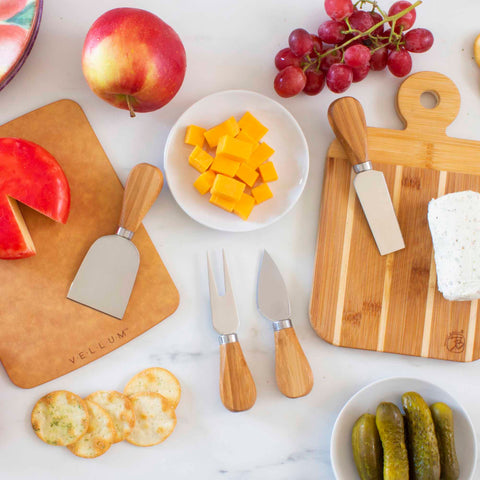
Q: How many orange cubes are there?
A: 15